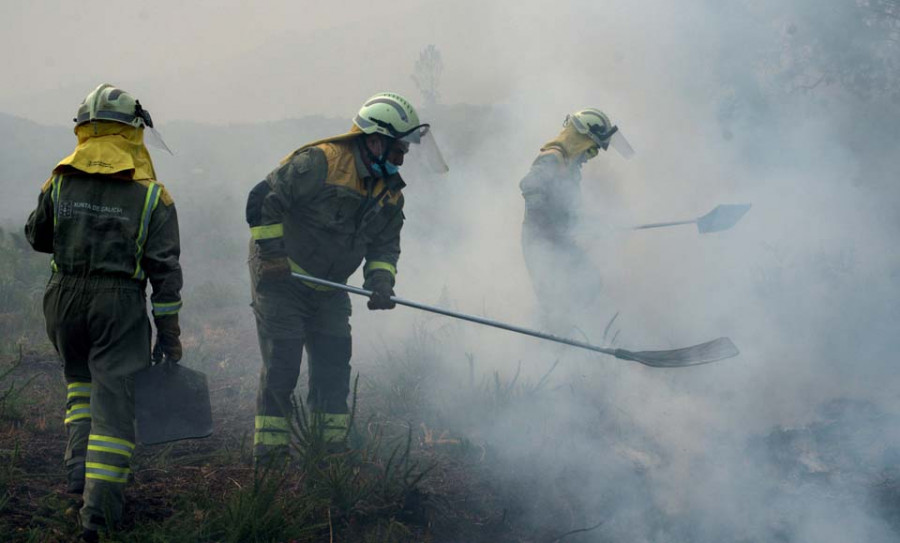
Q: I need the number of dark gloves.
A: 3